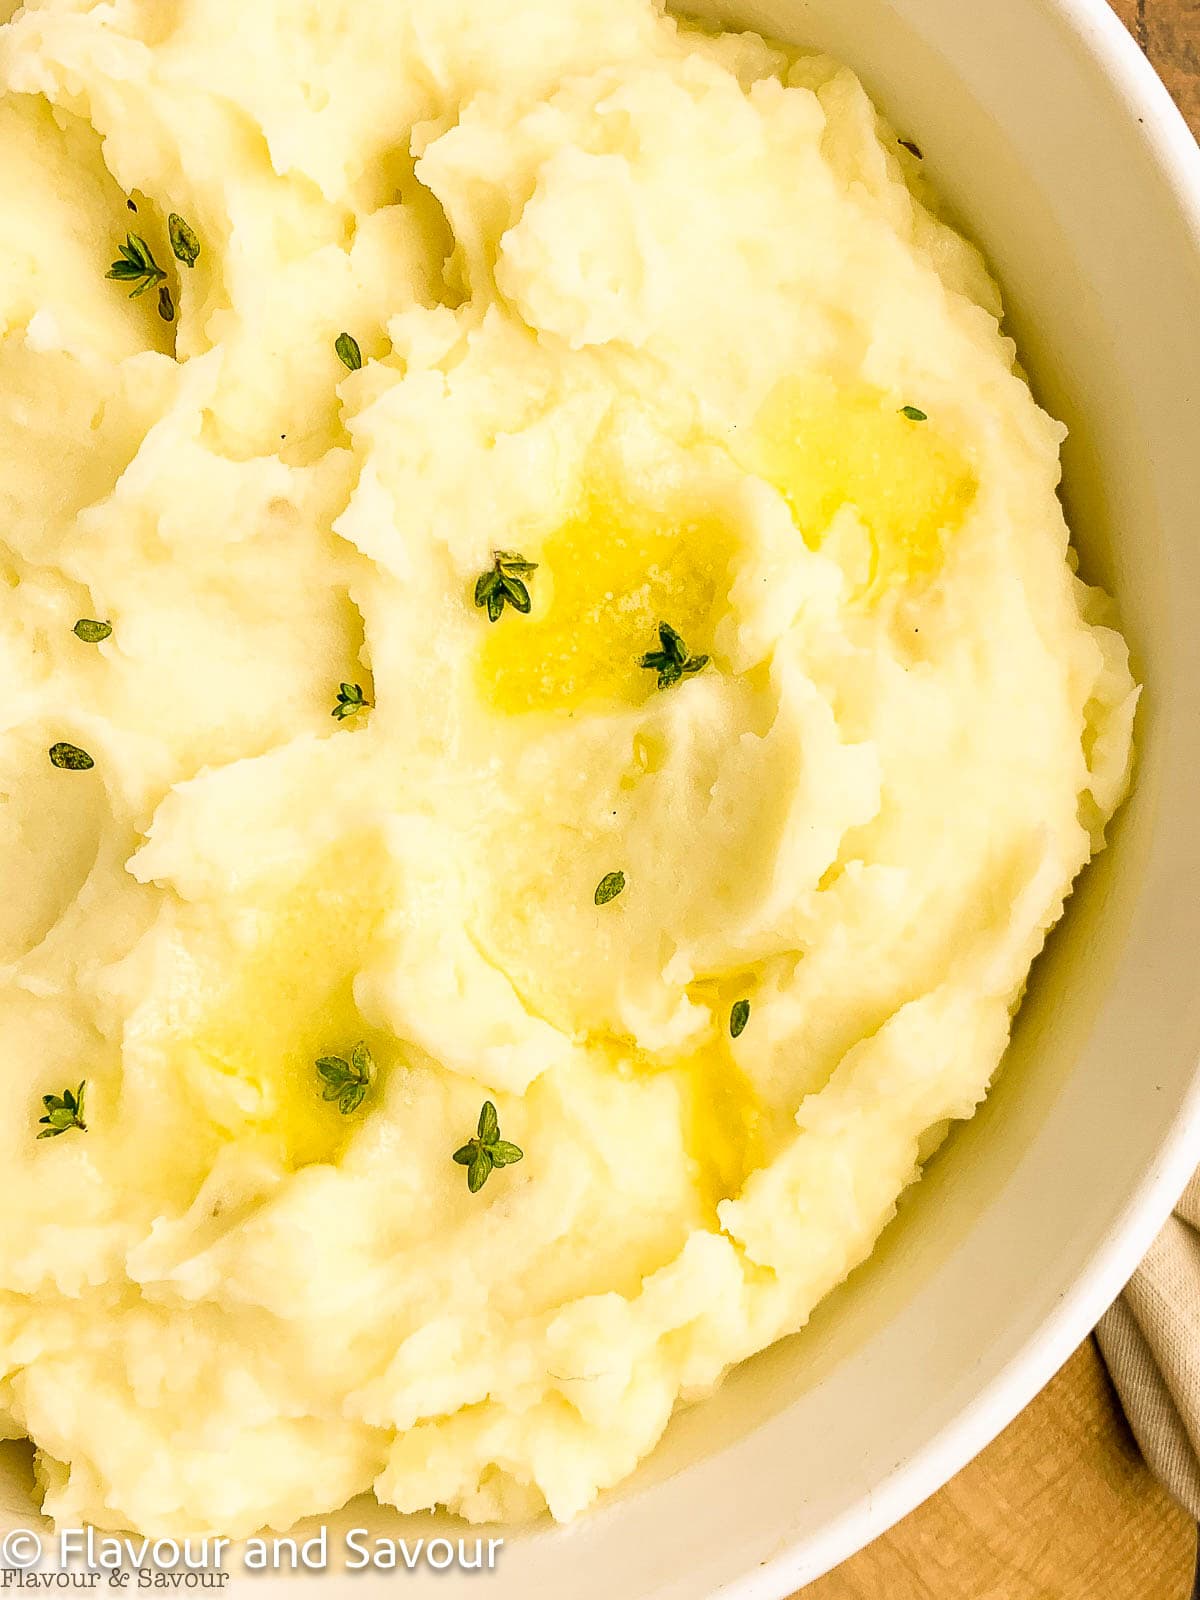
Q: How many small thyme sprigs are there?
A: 7